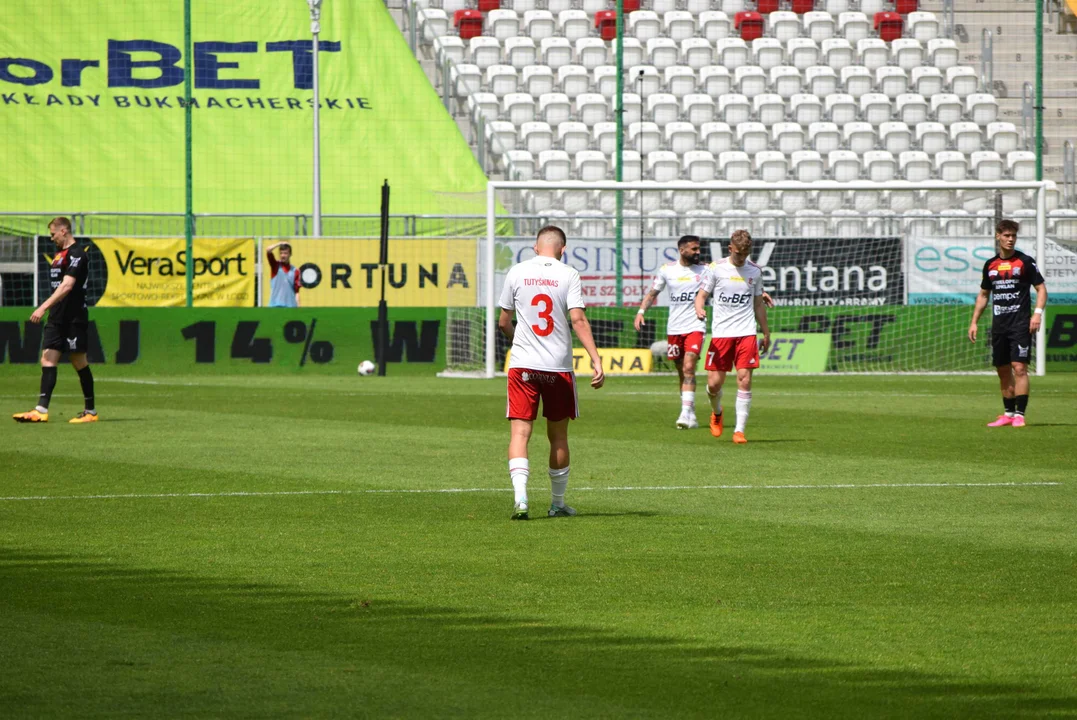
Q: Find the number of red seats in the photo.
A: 9